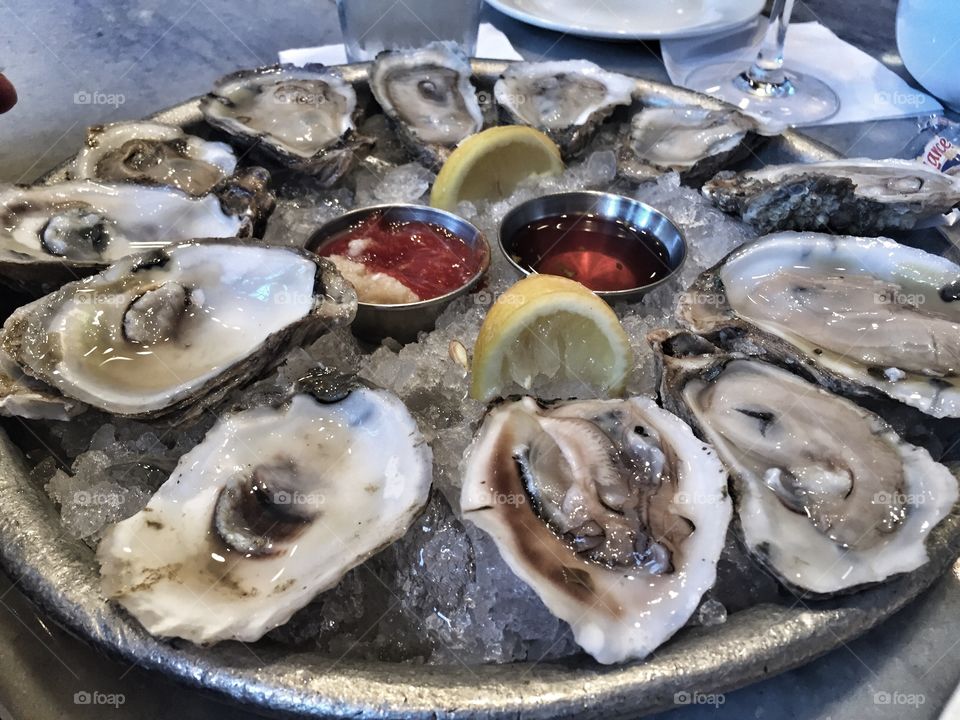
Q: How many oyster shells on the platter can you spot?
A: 12